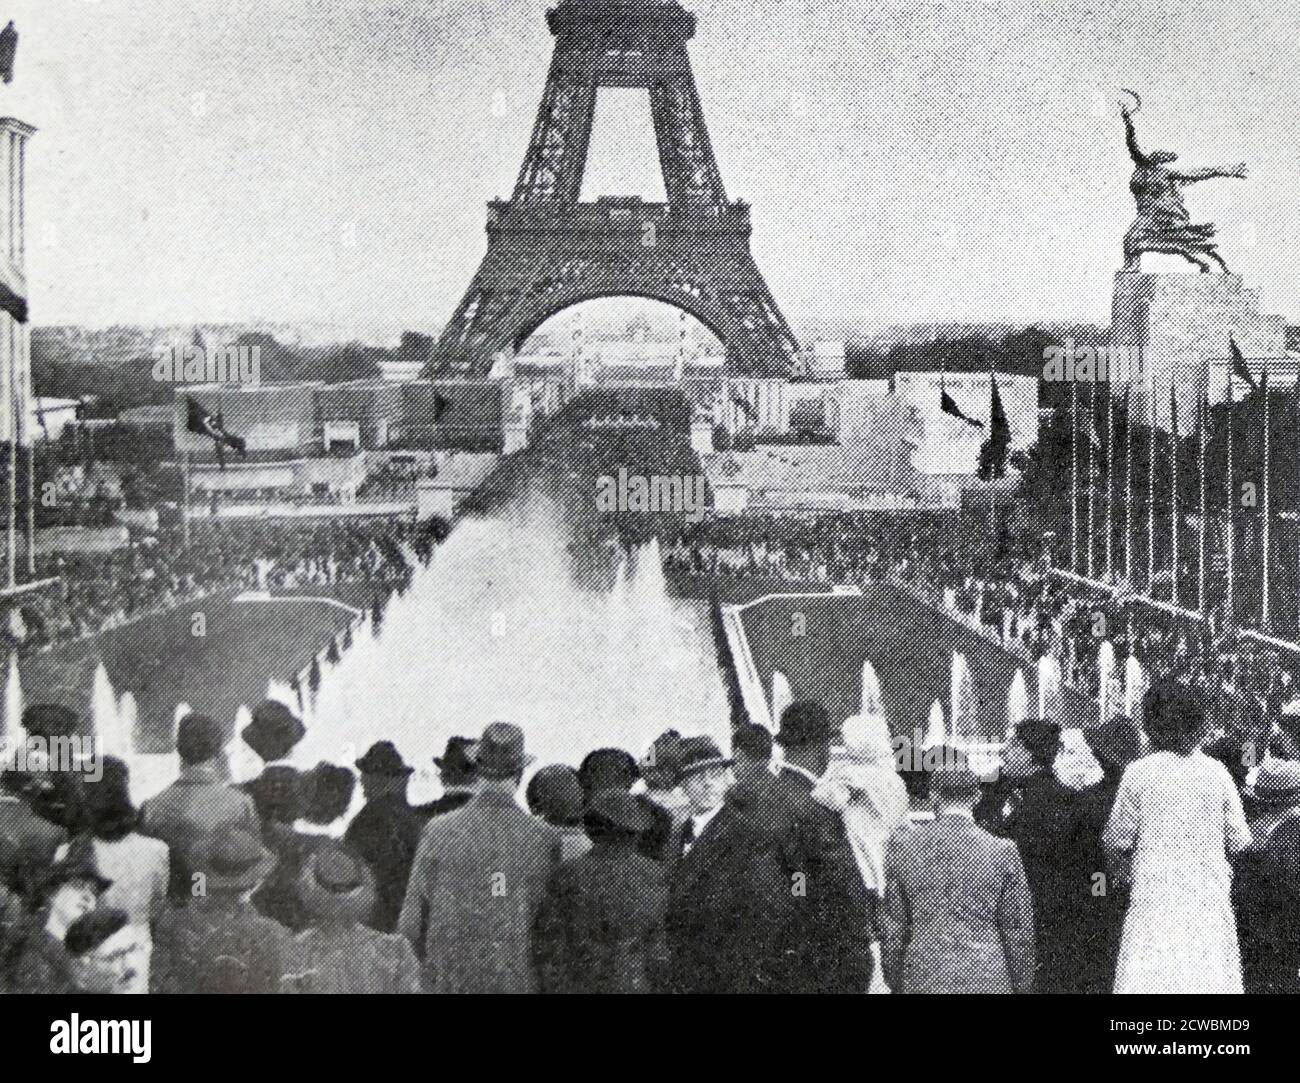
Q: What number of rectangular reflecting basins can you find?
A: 2